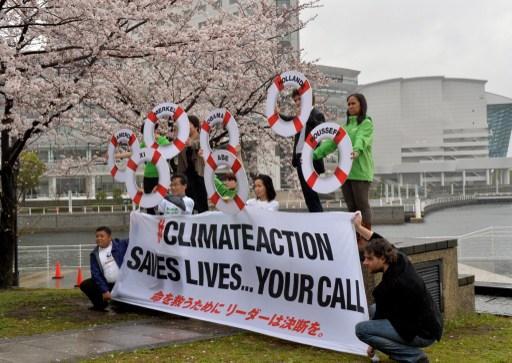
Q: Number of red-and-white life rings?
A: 7